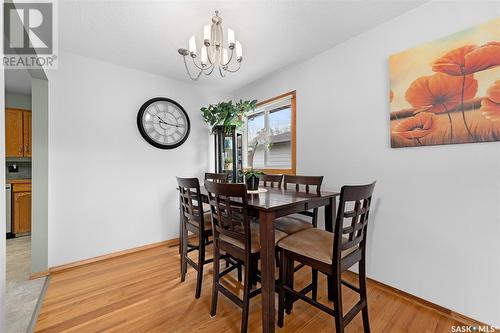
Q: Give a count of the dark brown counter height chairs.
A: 6